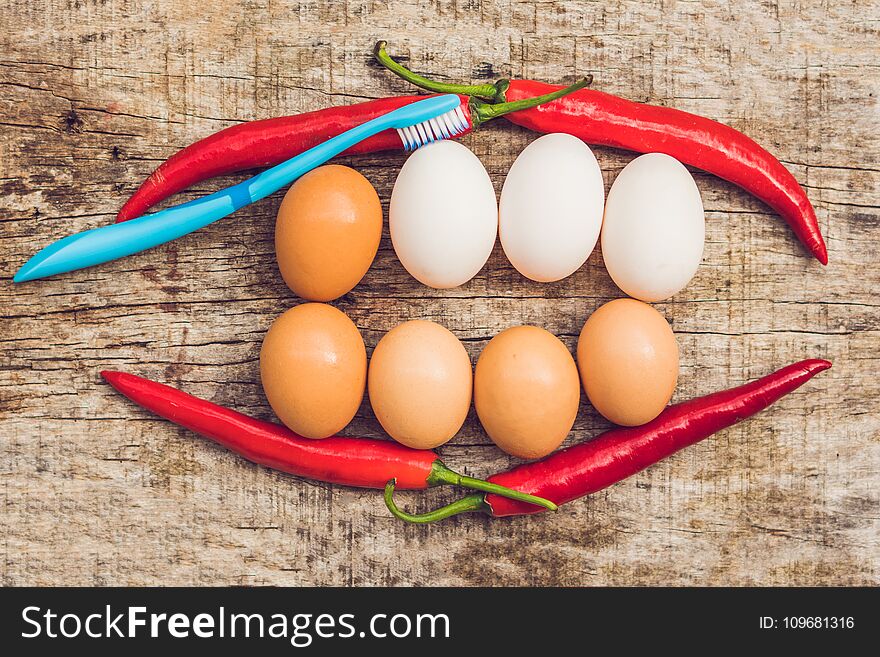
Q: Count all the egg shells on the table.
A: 8